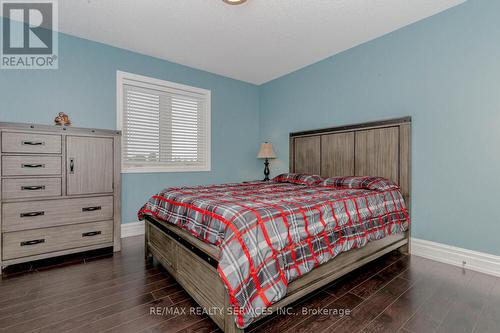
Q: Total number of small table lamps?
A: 1